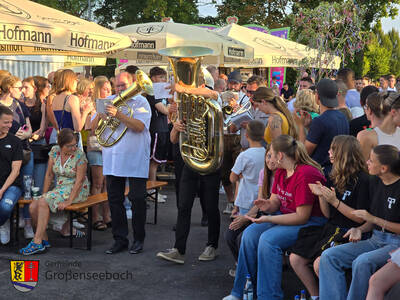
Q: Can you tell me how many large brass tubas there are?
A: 1